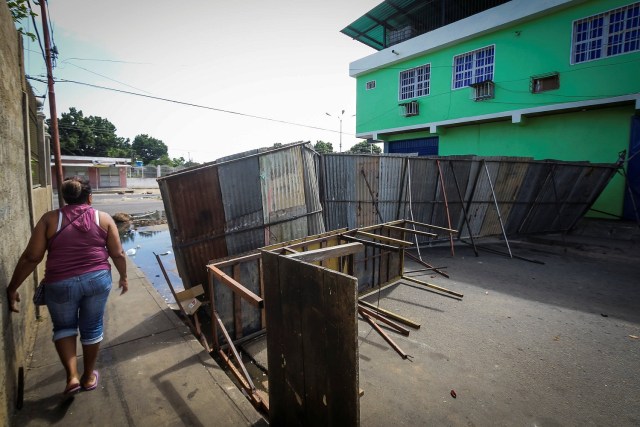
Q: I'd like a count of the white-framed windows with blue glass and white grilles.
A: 3